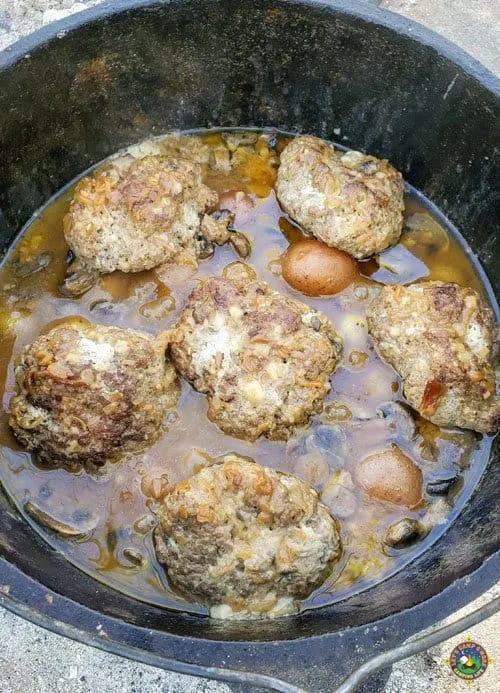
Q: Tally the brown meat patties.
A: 6